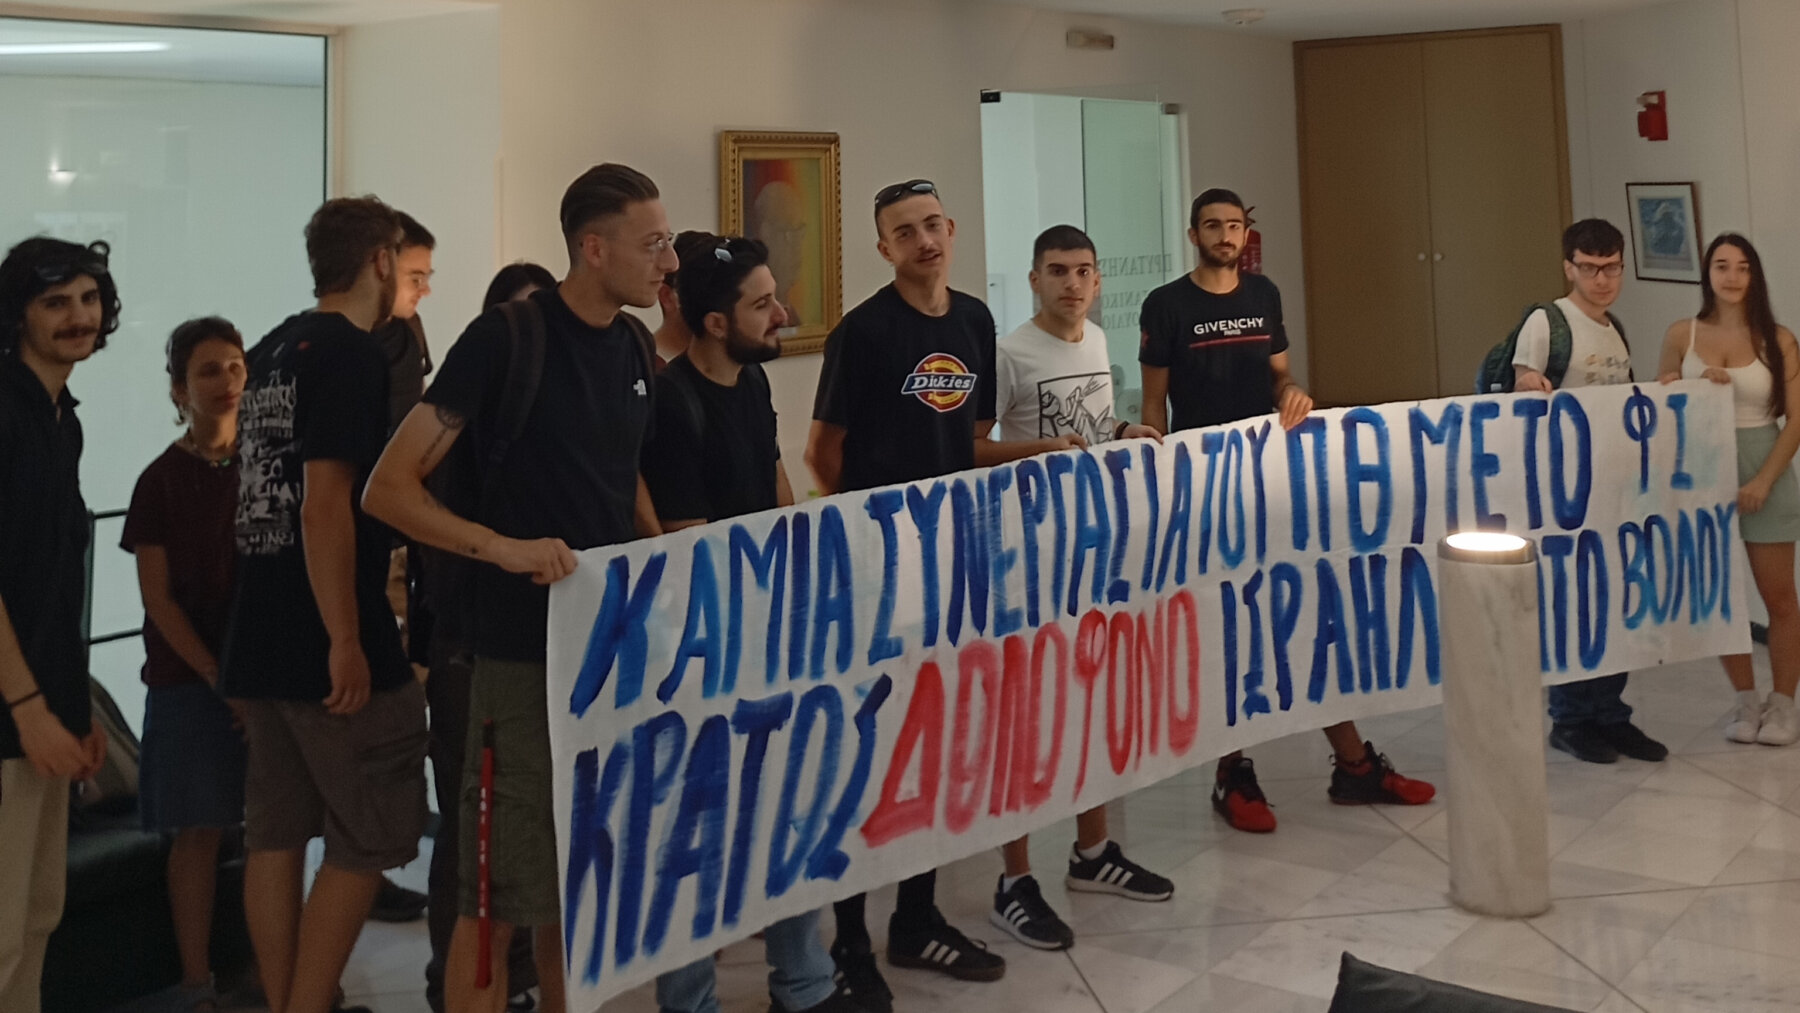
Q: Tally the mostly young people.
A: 13